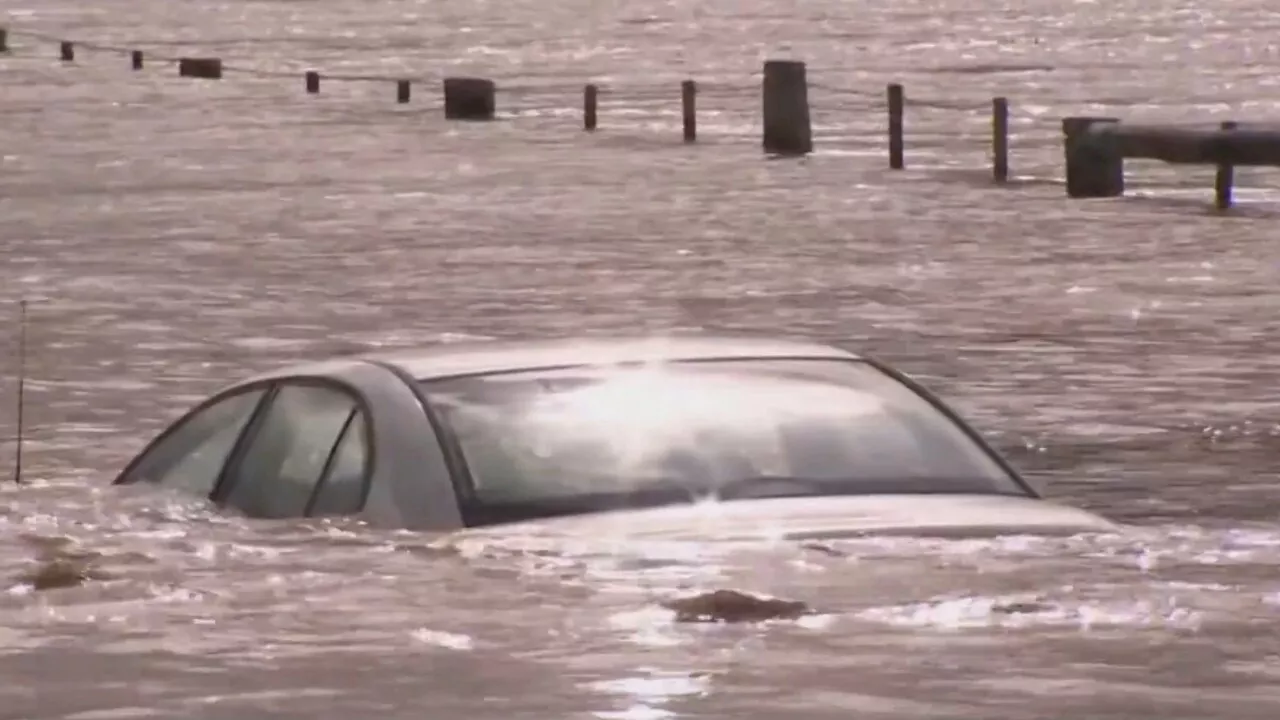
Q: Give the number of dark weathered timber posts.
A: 14